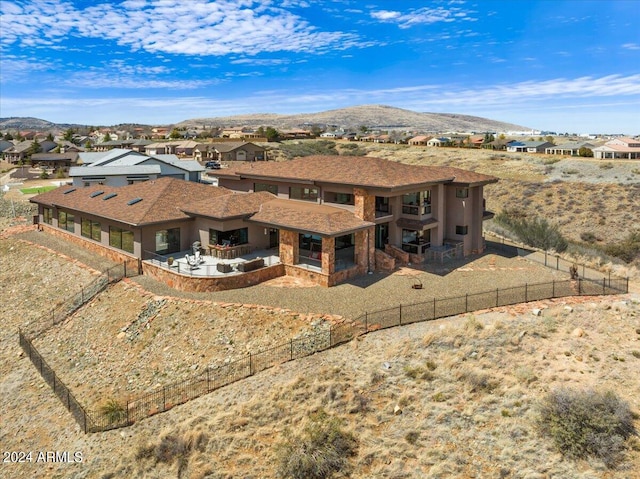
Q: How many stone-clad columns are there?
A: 3